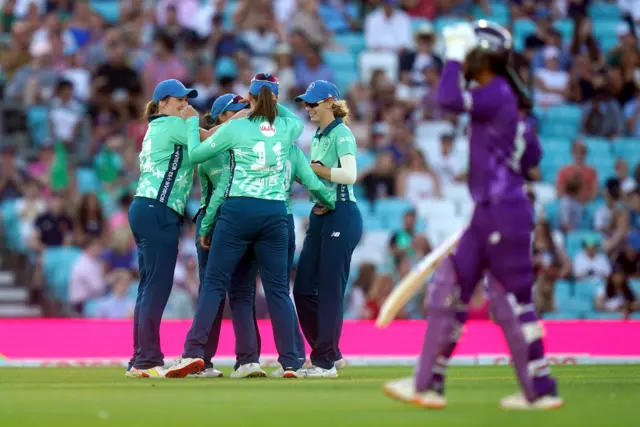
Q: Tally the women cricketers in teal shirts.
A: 5